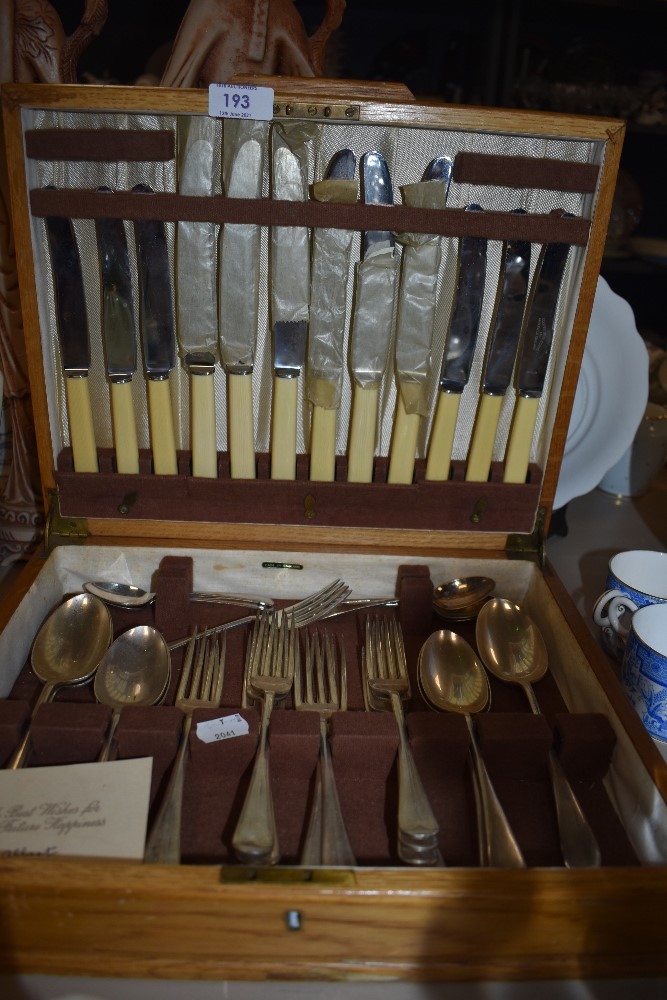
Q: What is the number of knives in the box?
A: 12